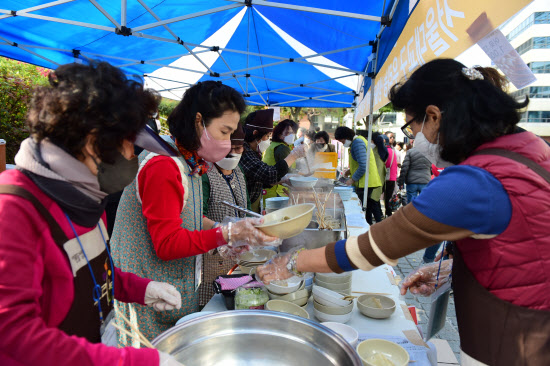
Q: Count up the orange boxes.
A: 2